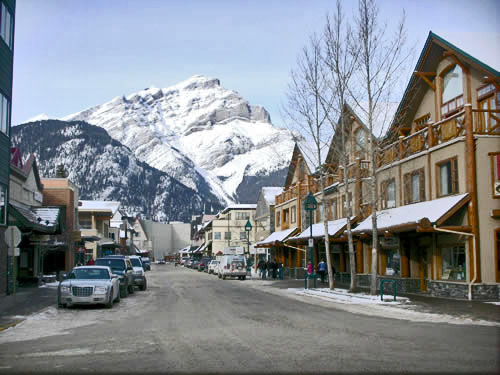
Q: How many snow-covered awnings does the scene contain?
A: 3